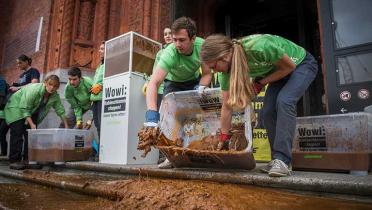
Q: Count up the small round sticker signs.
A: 2